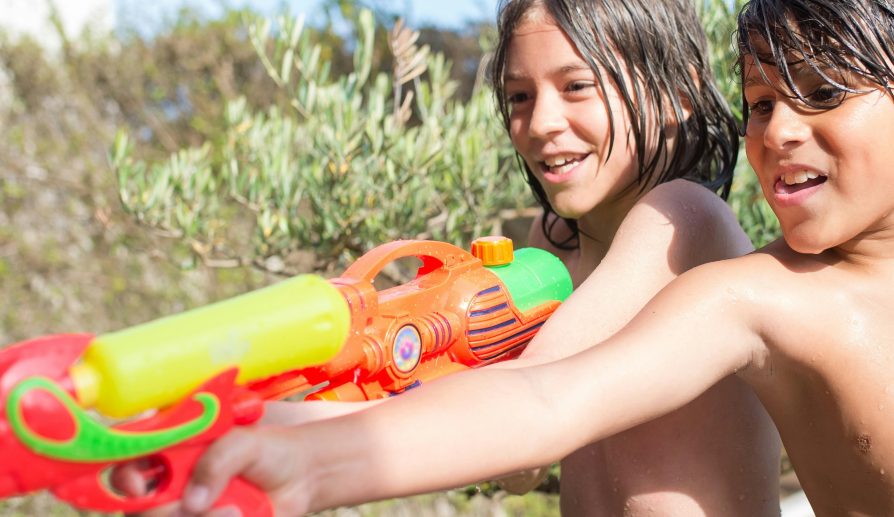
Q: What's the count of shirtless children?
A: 2